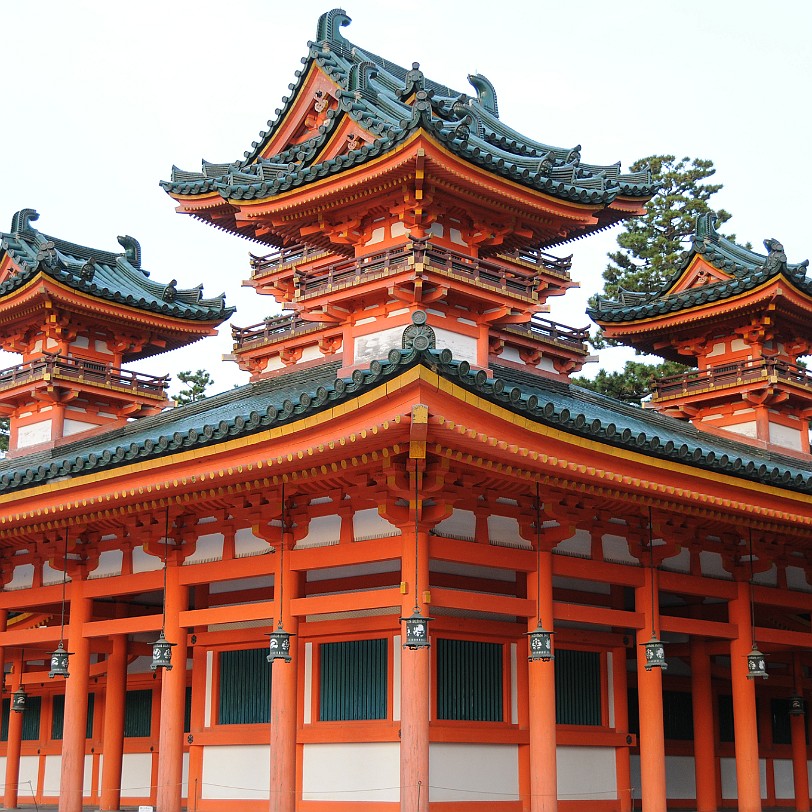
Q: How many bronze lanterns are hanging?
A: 9